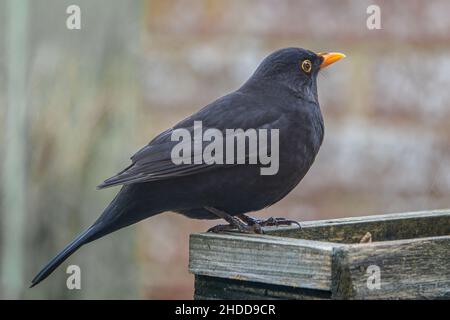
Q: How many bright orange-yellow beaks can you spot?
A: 1